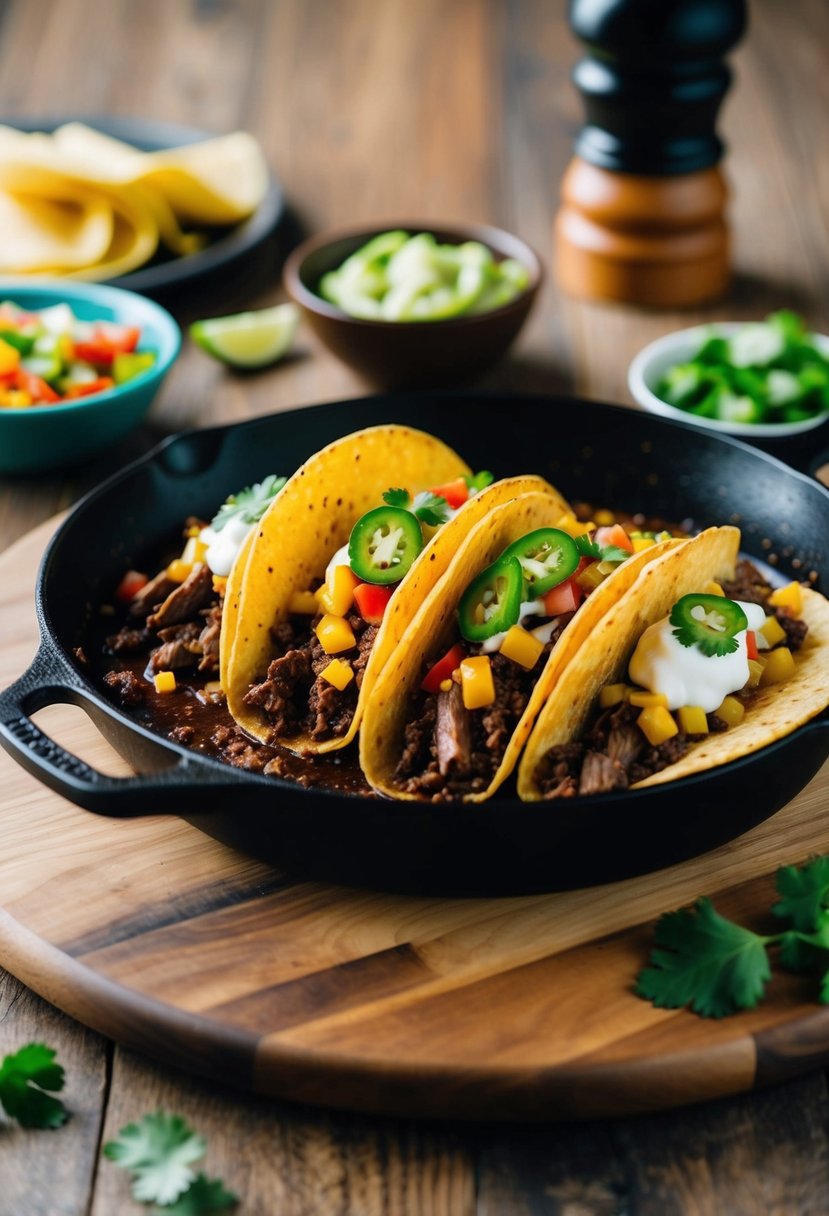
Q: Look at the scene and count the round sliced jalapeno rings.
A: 4